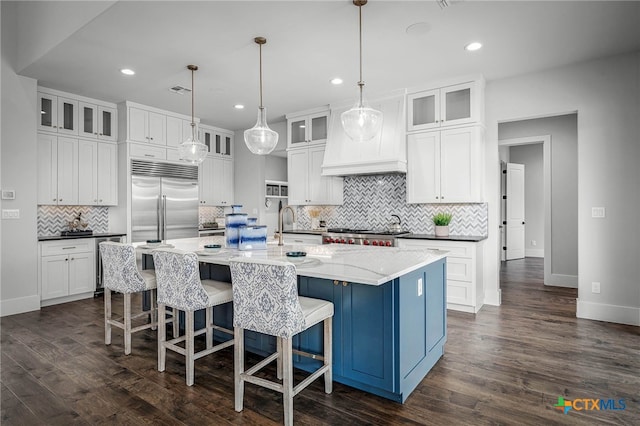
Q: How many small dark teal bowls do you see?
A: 3